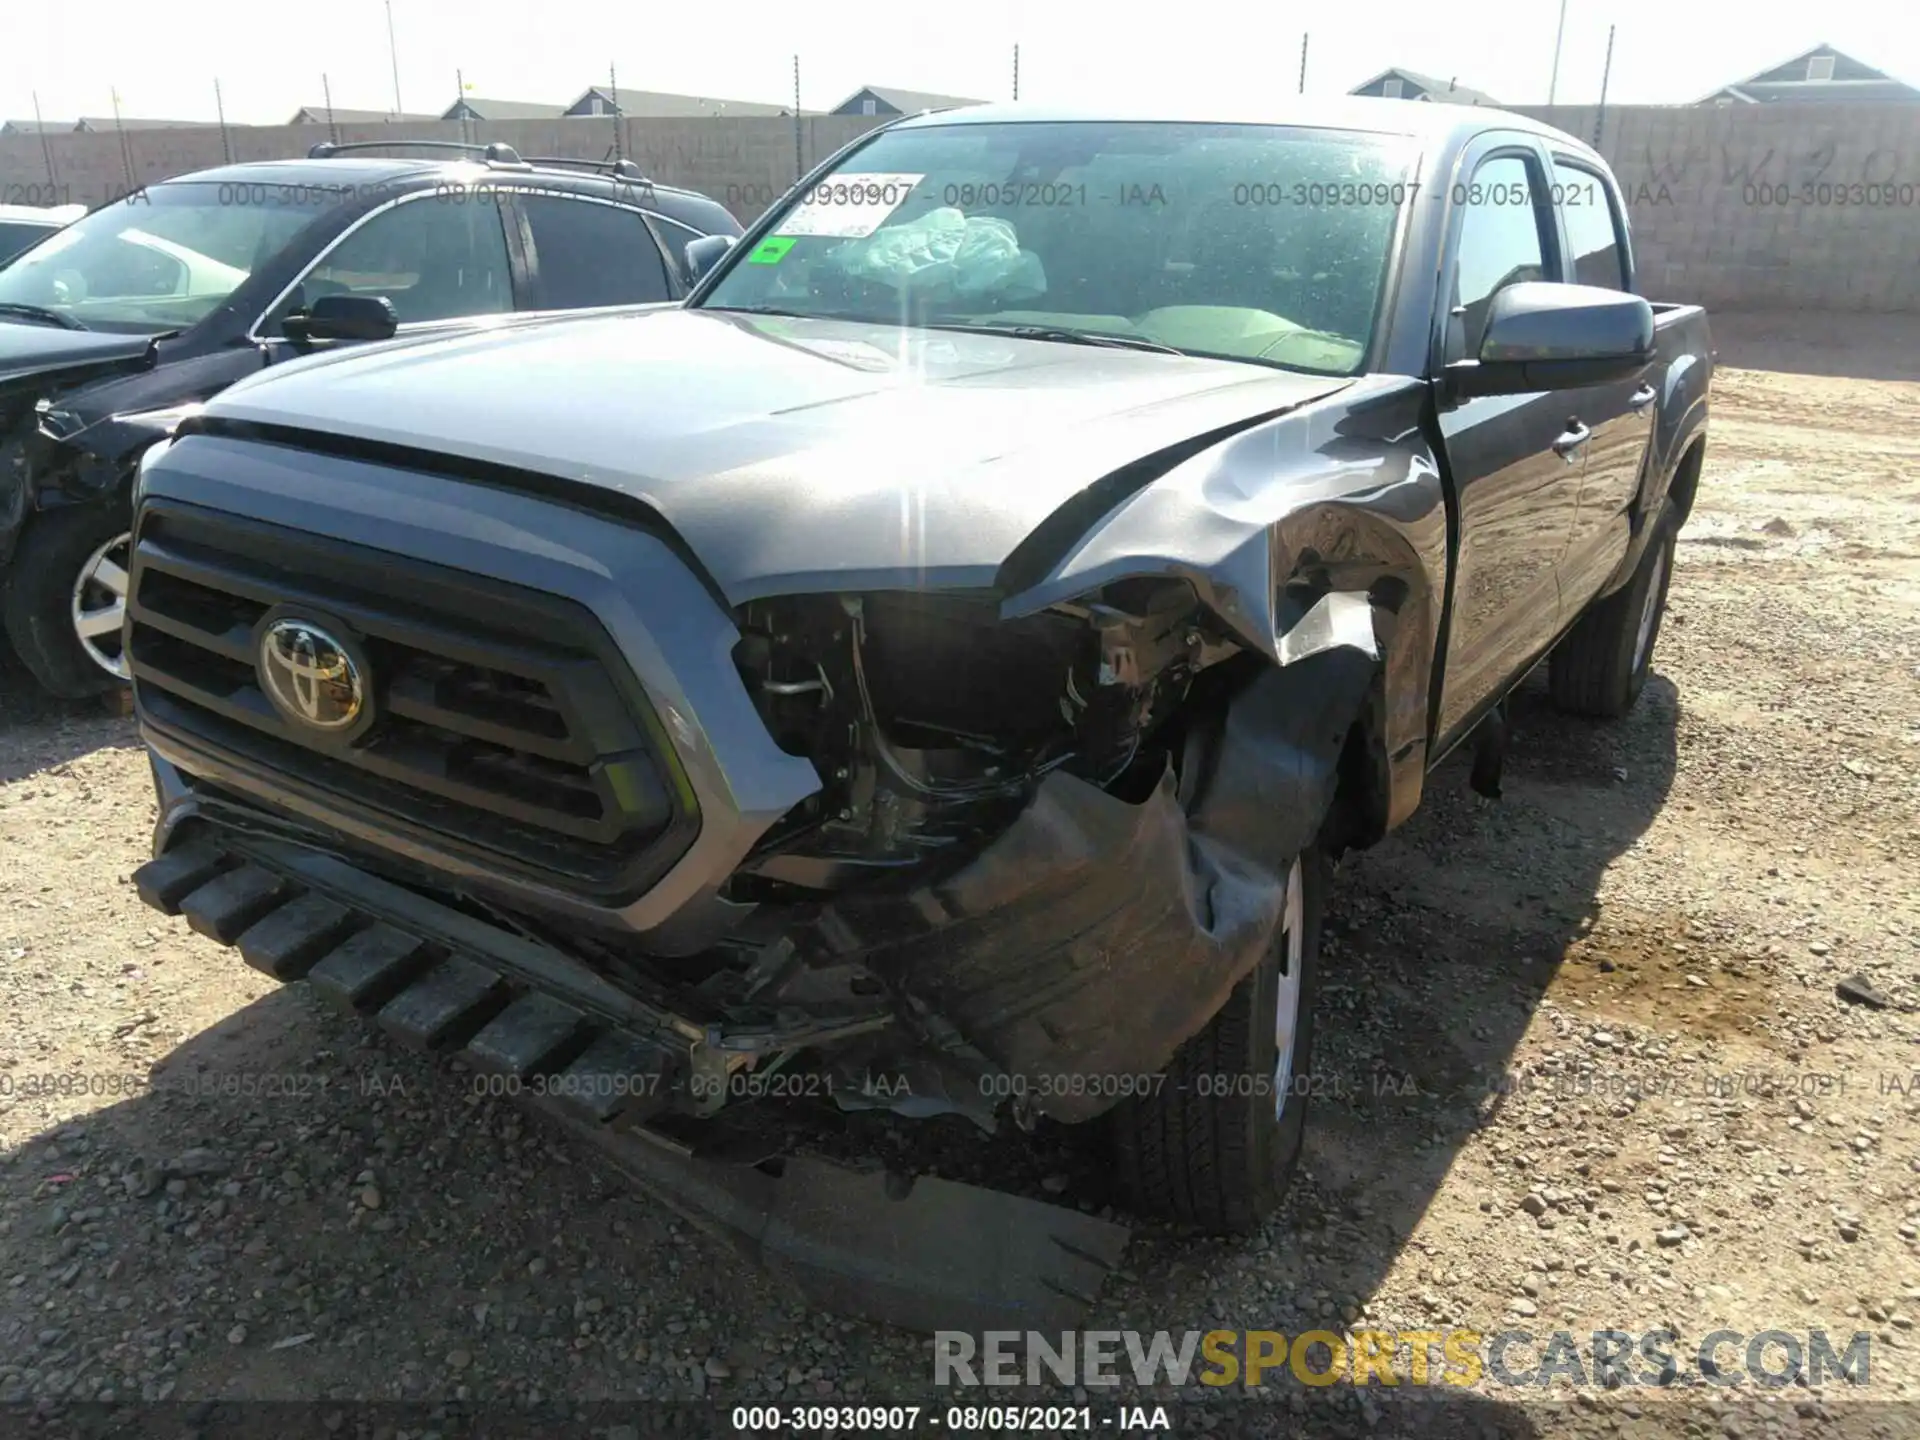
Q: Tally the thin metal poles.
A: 12